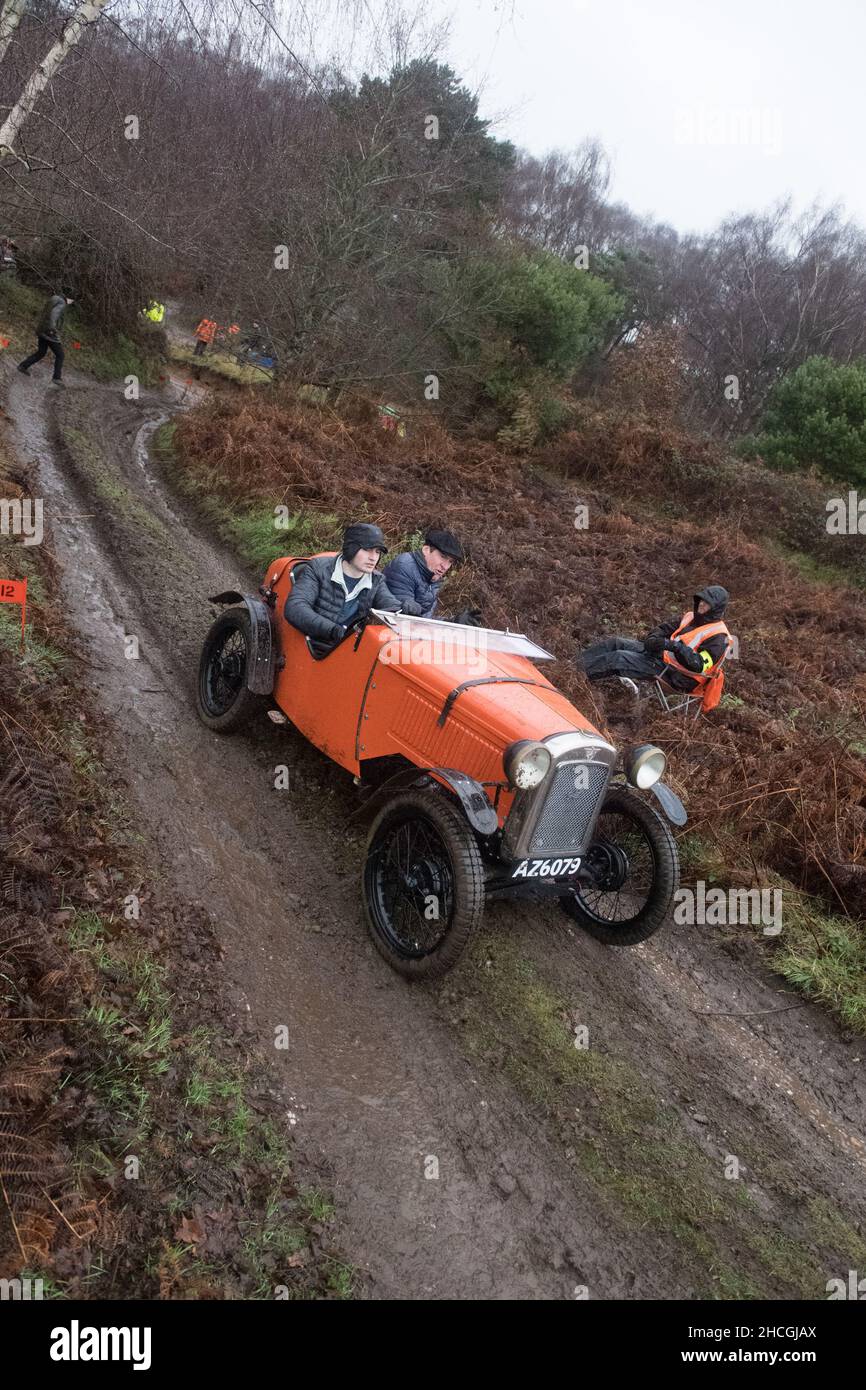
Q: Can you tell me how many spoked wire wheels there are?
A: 3